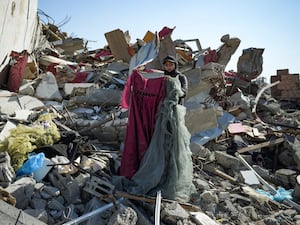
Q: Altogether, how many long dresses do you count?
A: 2